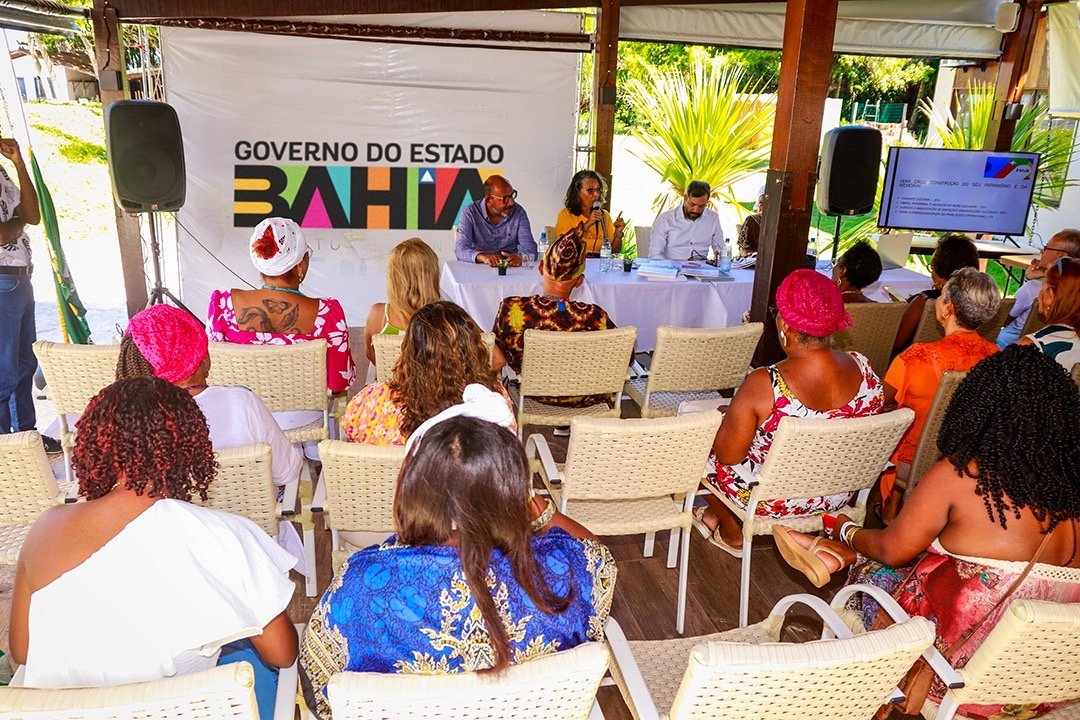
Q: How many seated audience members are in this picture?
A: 14